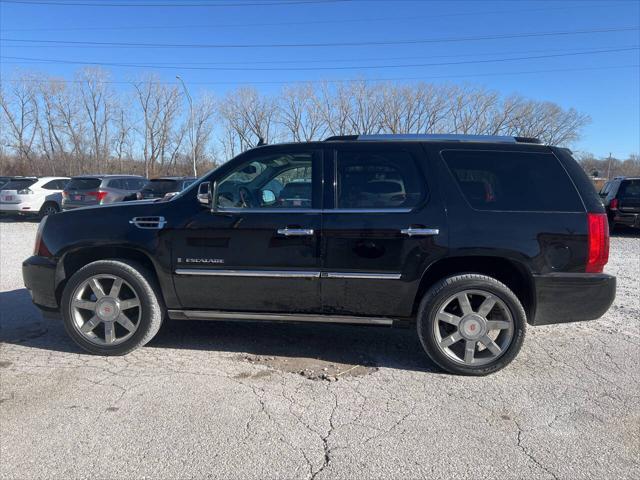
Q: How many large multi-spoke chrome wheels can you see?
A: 2